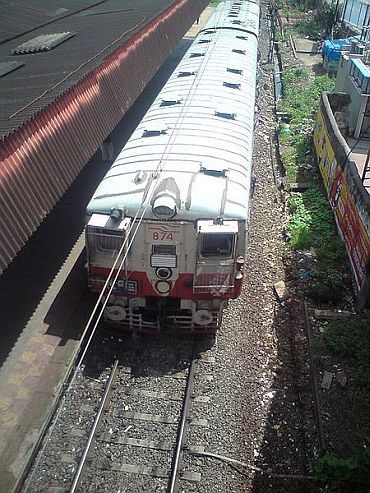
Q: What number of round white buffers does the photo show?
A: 2